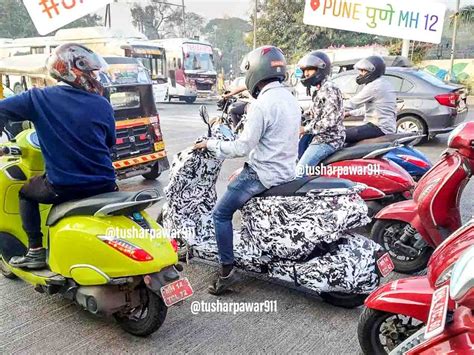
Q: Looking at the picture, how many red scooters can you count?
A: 4